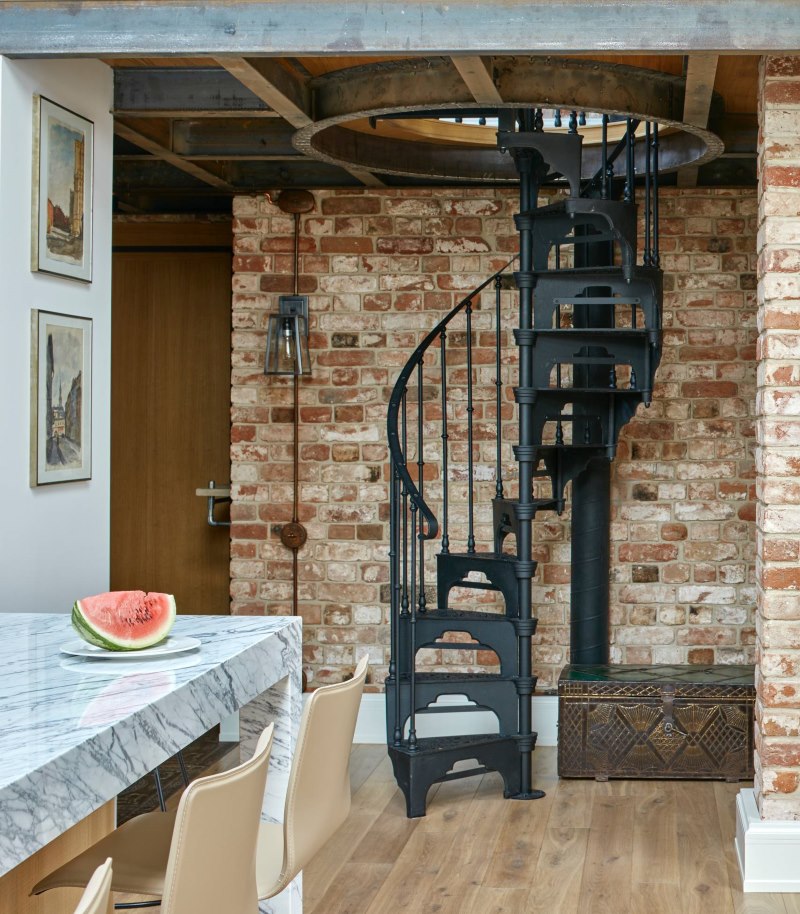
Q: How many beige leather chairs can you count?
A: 3